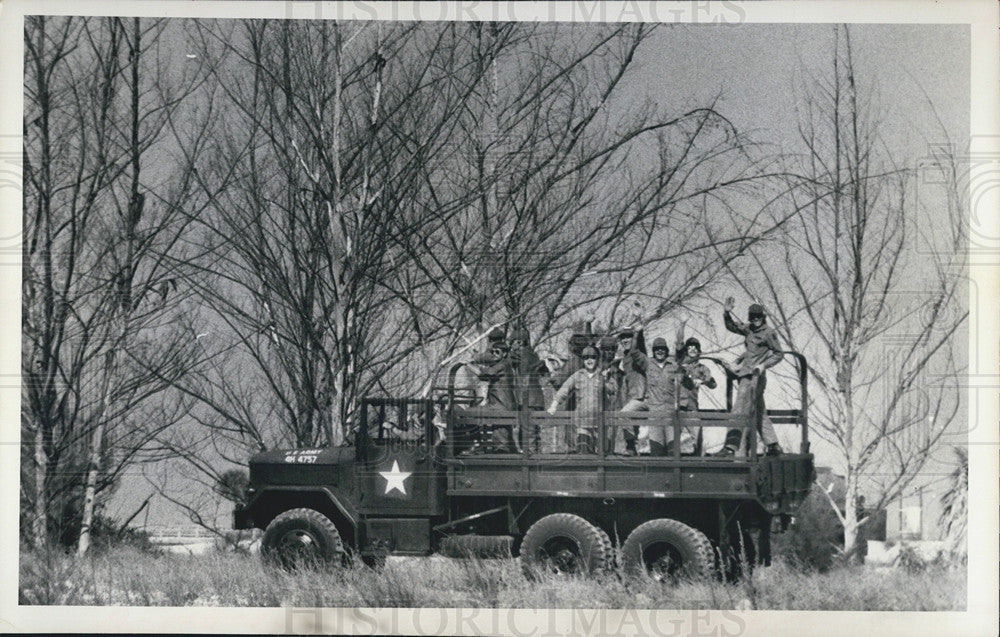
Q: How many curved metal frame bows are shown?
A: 3